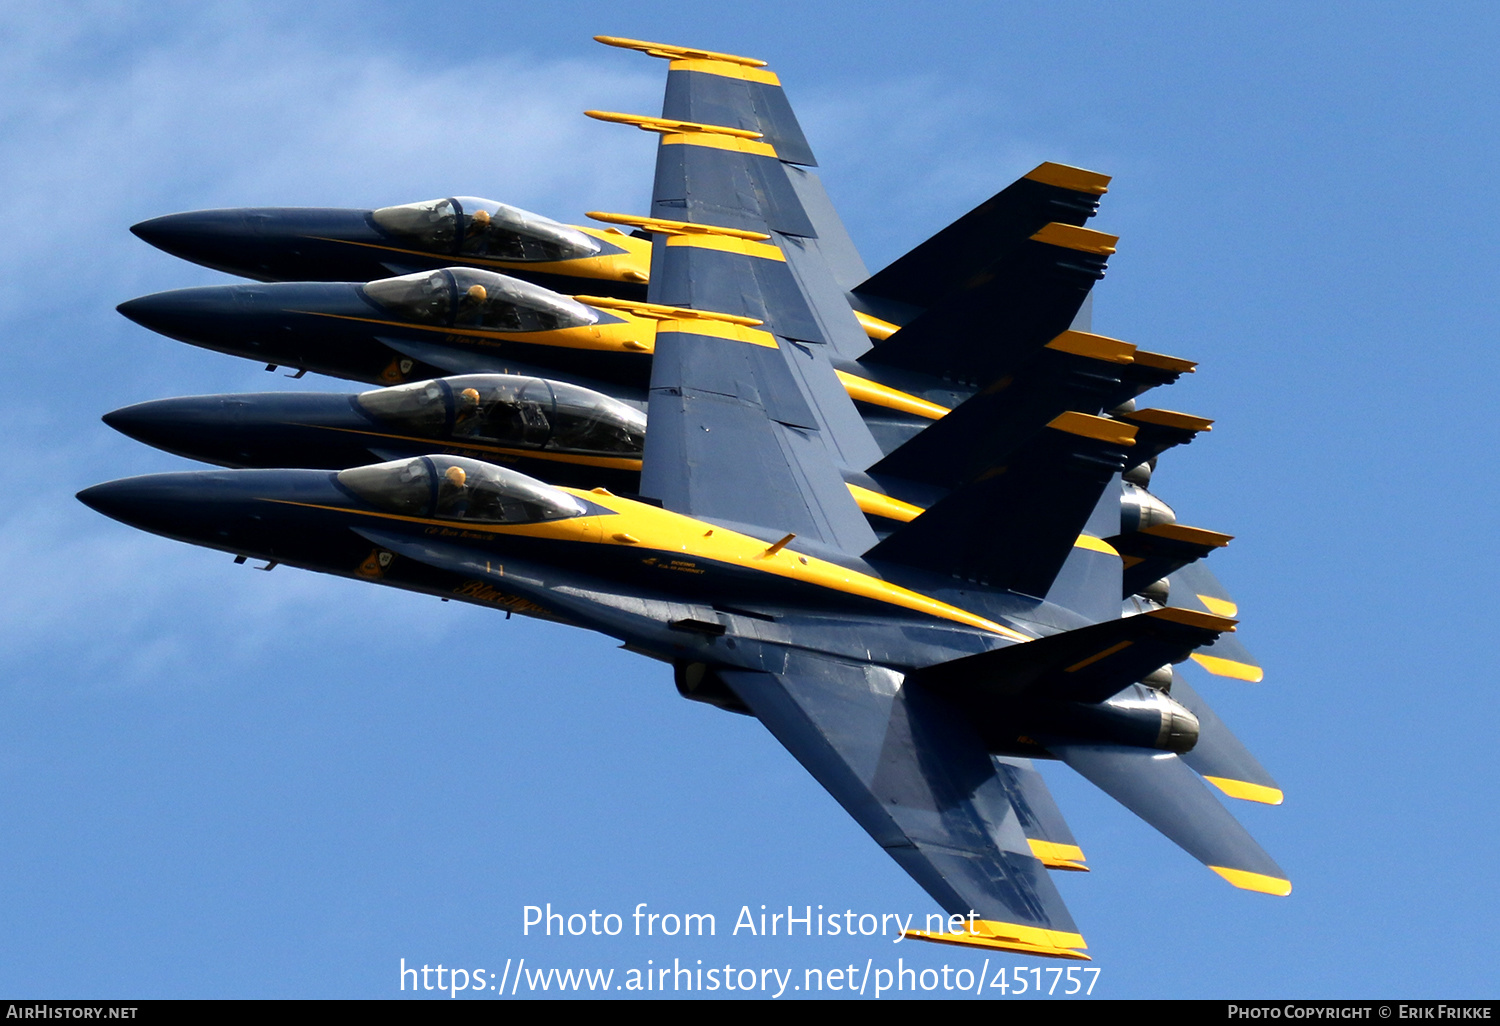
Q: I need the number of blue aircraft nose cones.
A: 4